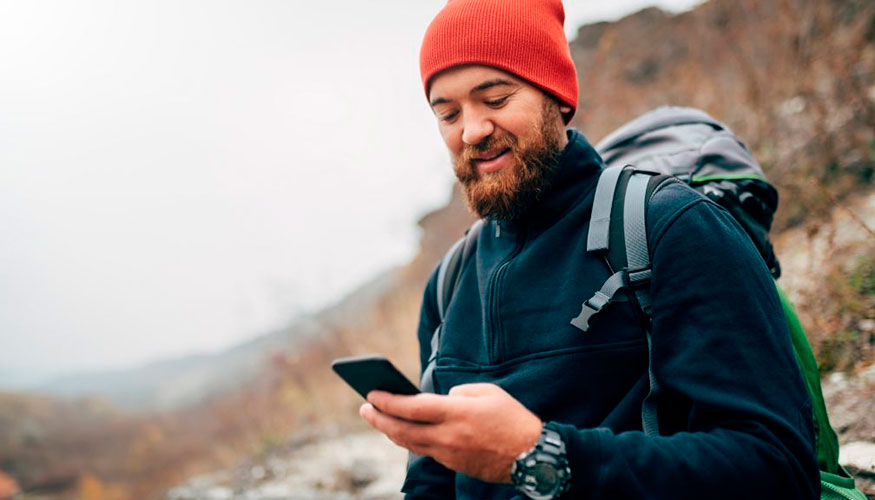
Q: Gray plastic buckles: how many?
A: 1